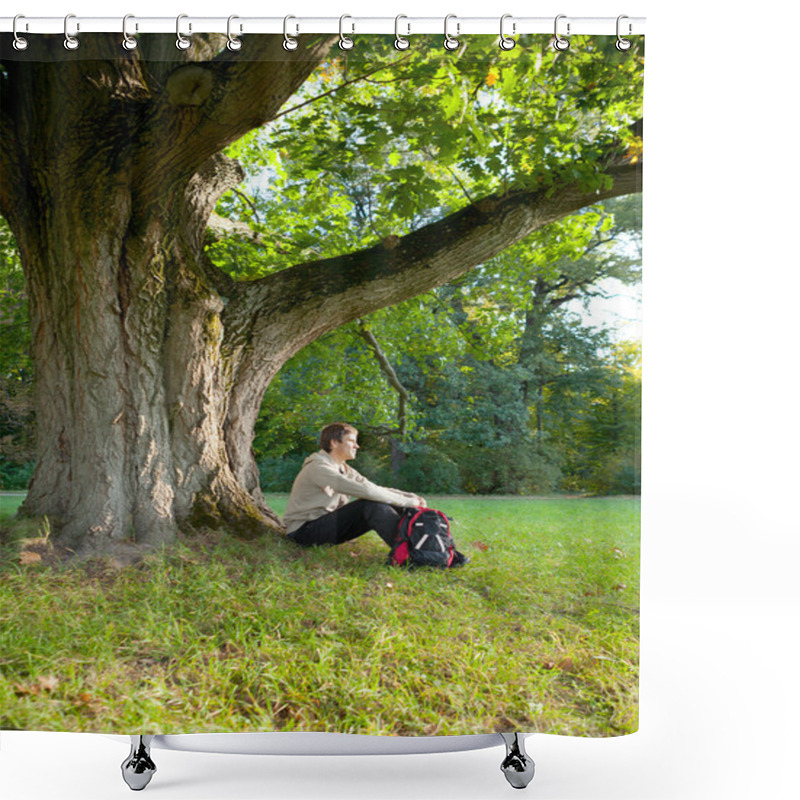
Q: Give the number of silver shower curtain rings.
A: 12